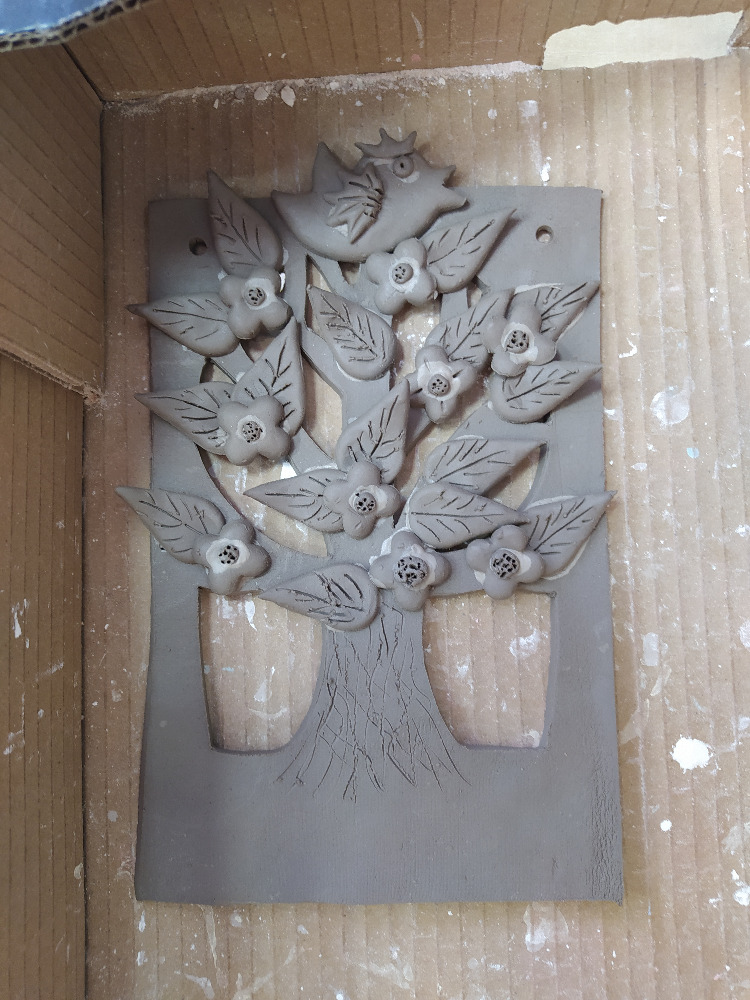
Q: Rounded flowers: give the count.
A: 9